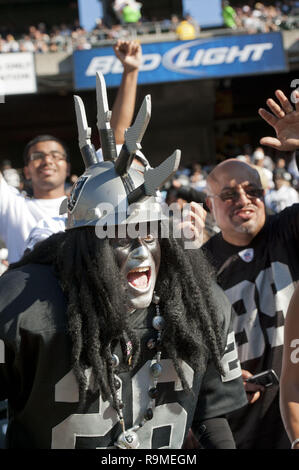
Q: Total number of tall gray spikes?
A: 4